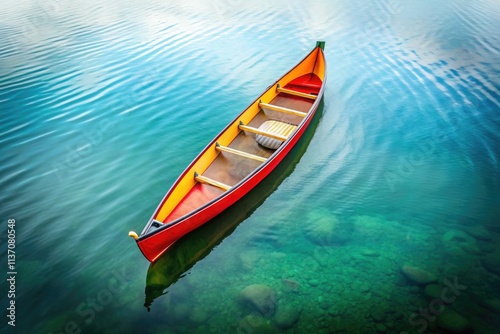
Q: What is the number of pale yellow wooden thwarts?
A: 5